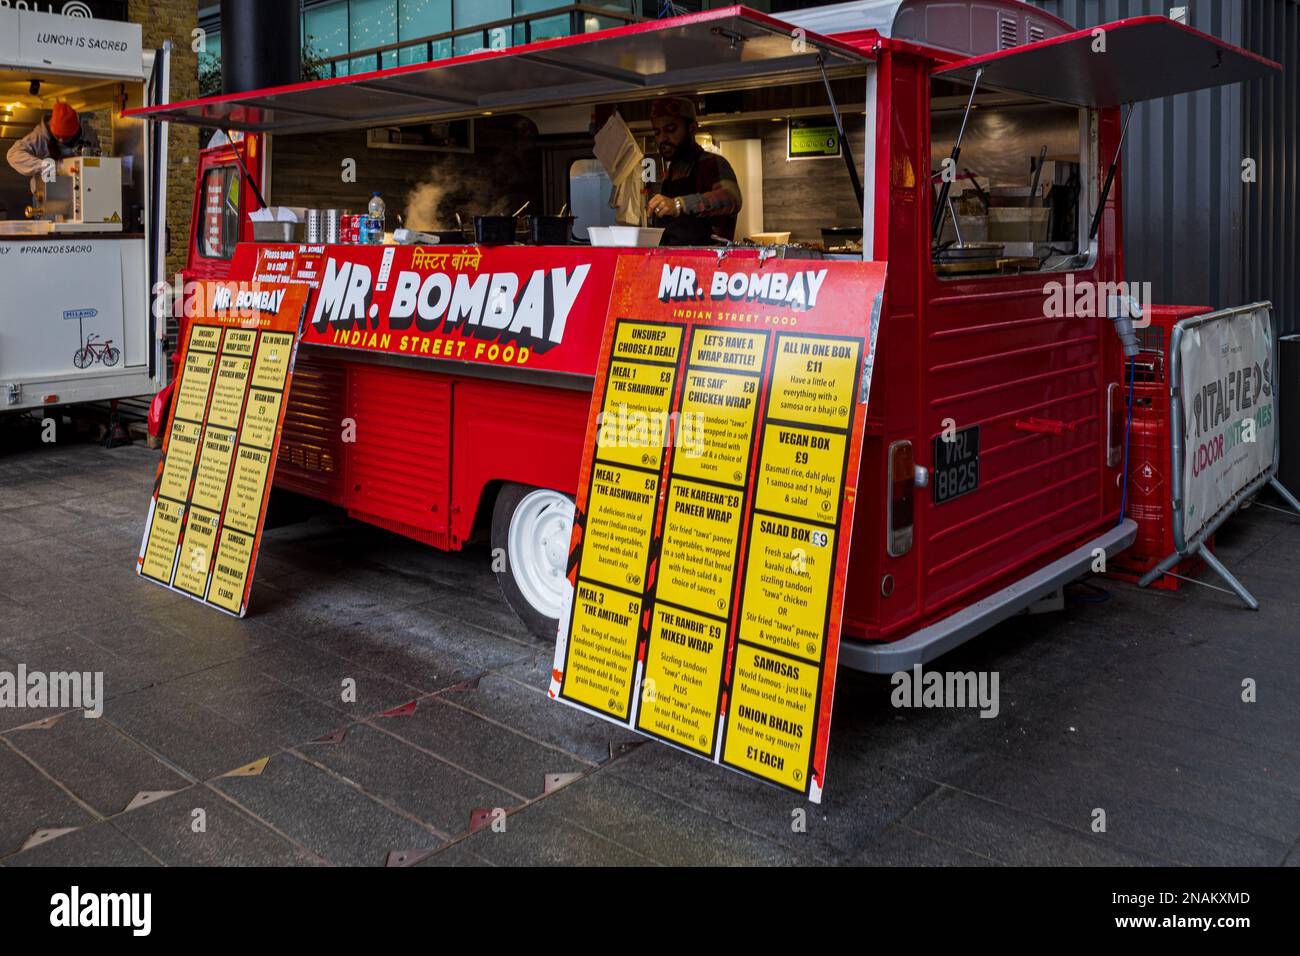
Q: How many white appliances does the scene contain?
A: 1